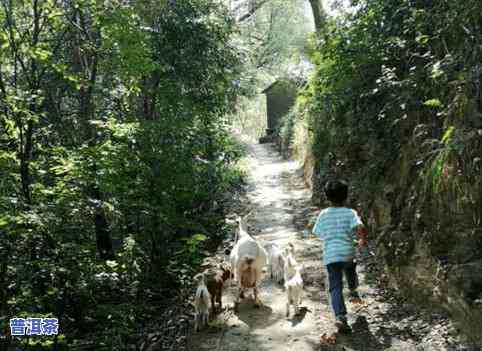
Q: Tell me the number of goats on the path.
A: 5